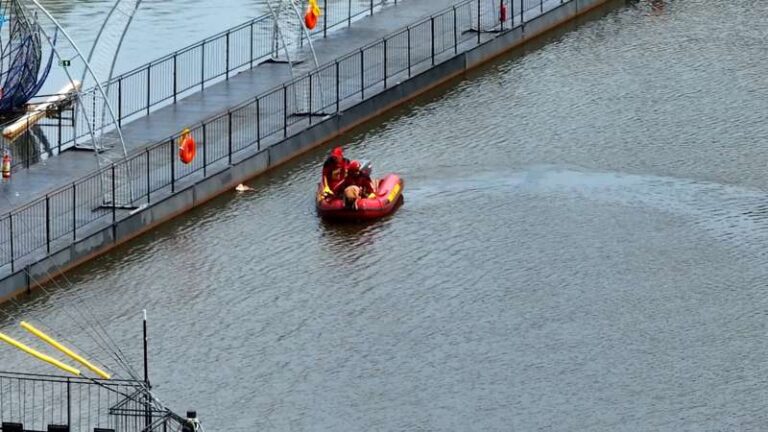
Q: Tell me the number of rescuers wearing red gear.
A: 2